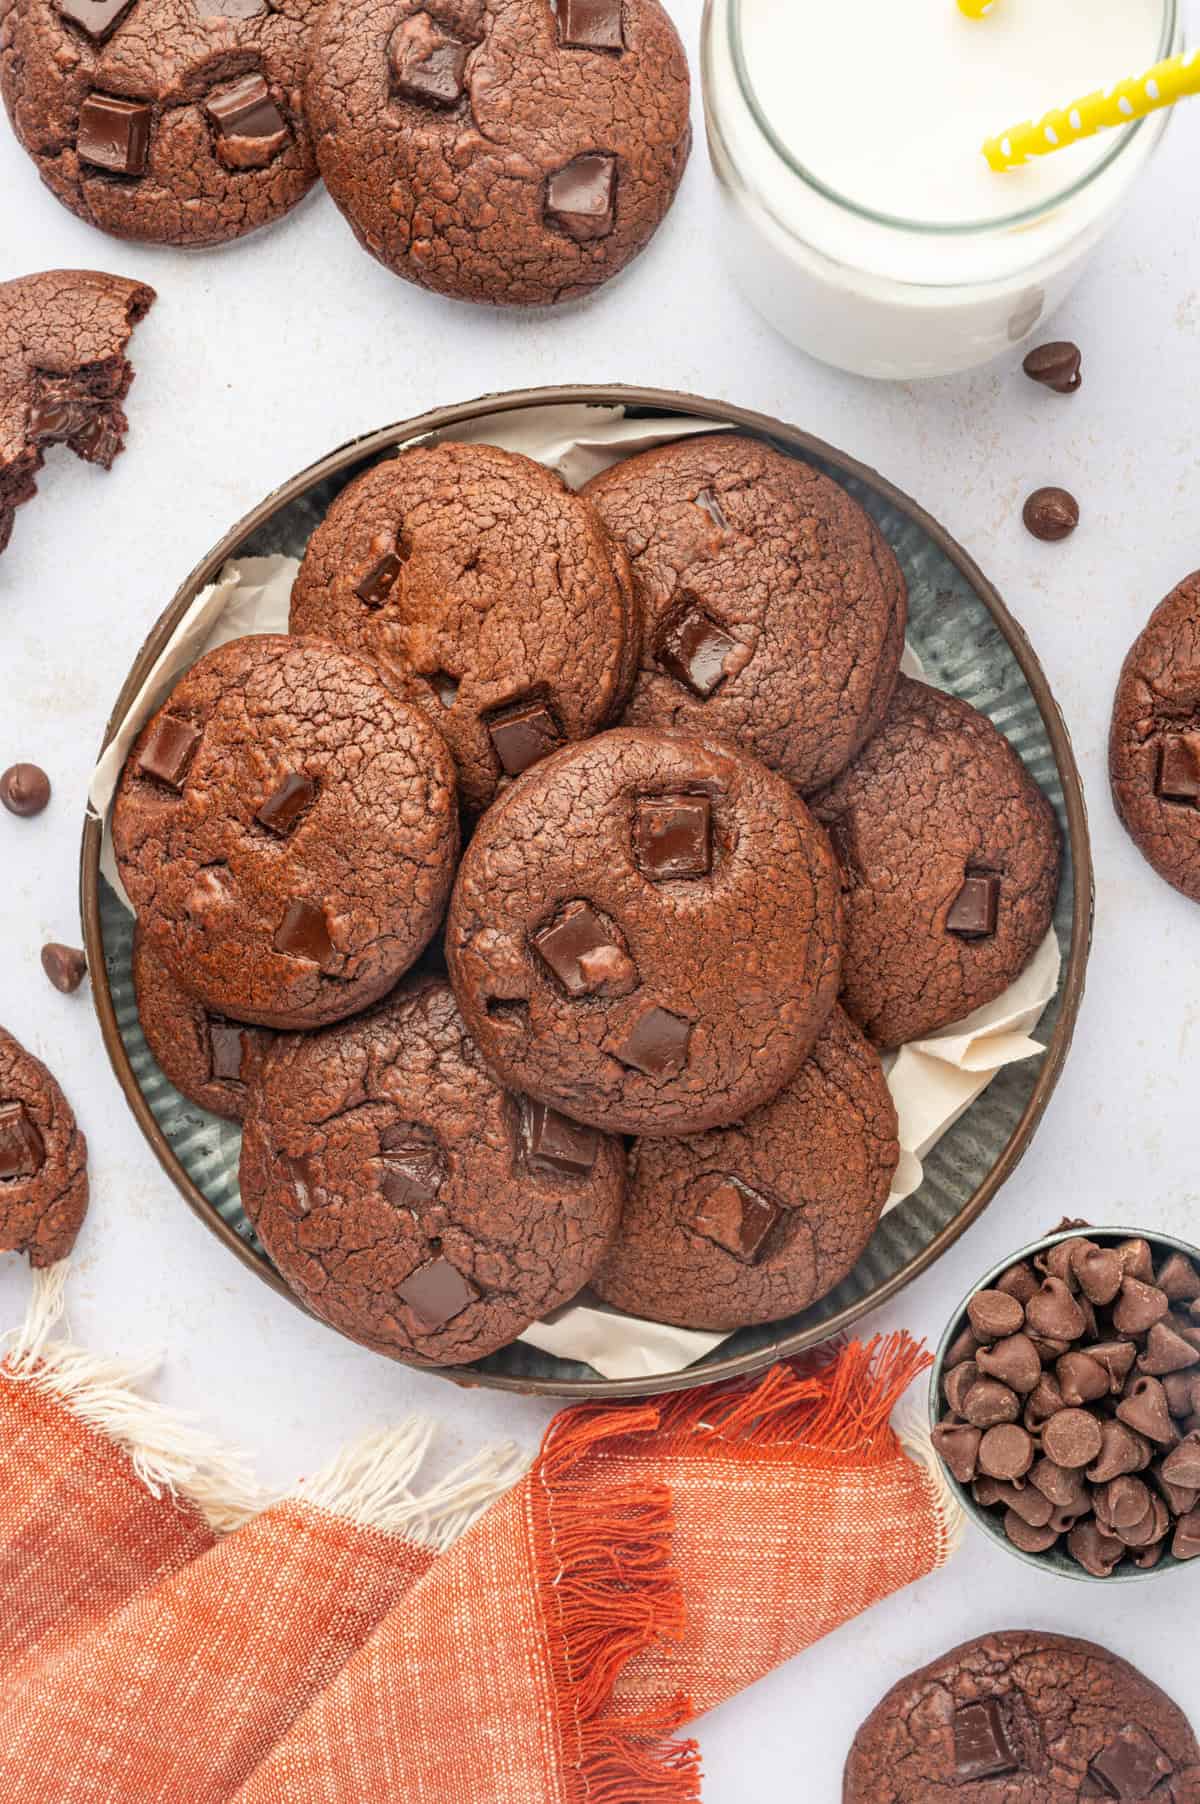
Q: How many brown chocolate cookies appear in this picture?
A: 14